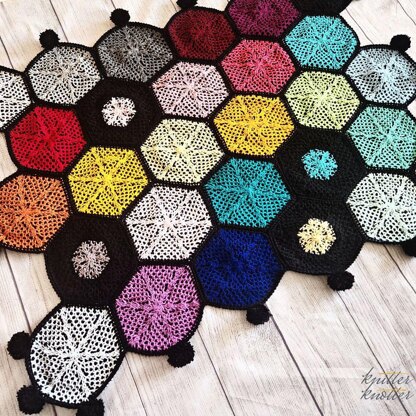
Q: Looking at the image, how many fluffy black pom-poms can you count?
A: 11